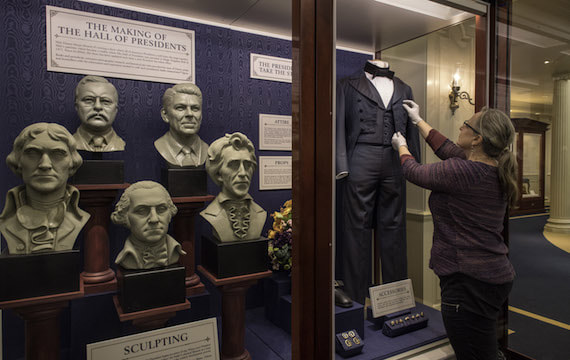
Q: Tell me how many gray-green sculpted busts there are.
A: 5